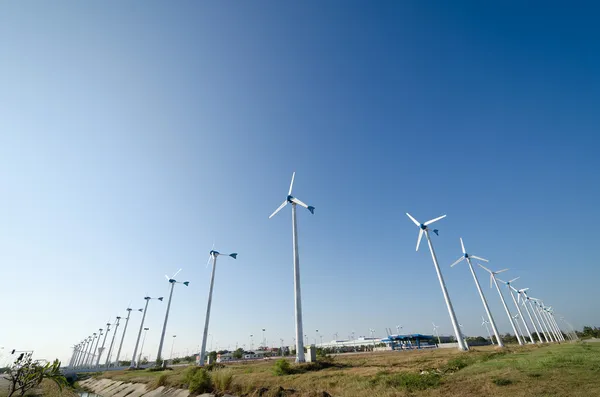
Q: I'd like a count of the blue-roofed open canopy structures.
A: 1